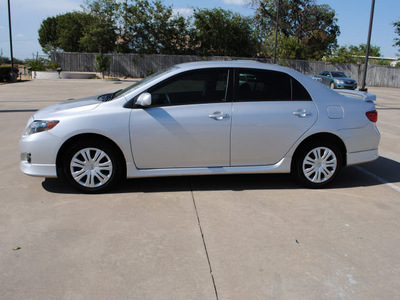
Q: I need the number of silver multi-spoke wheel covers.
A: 2